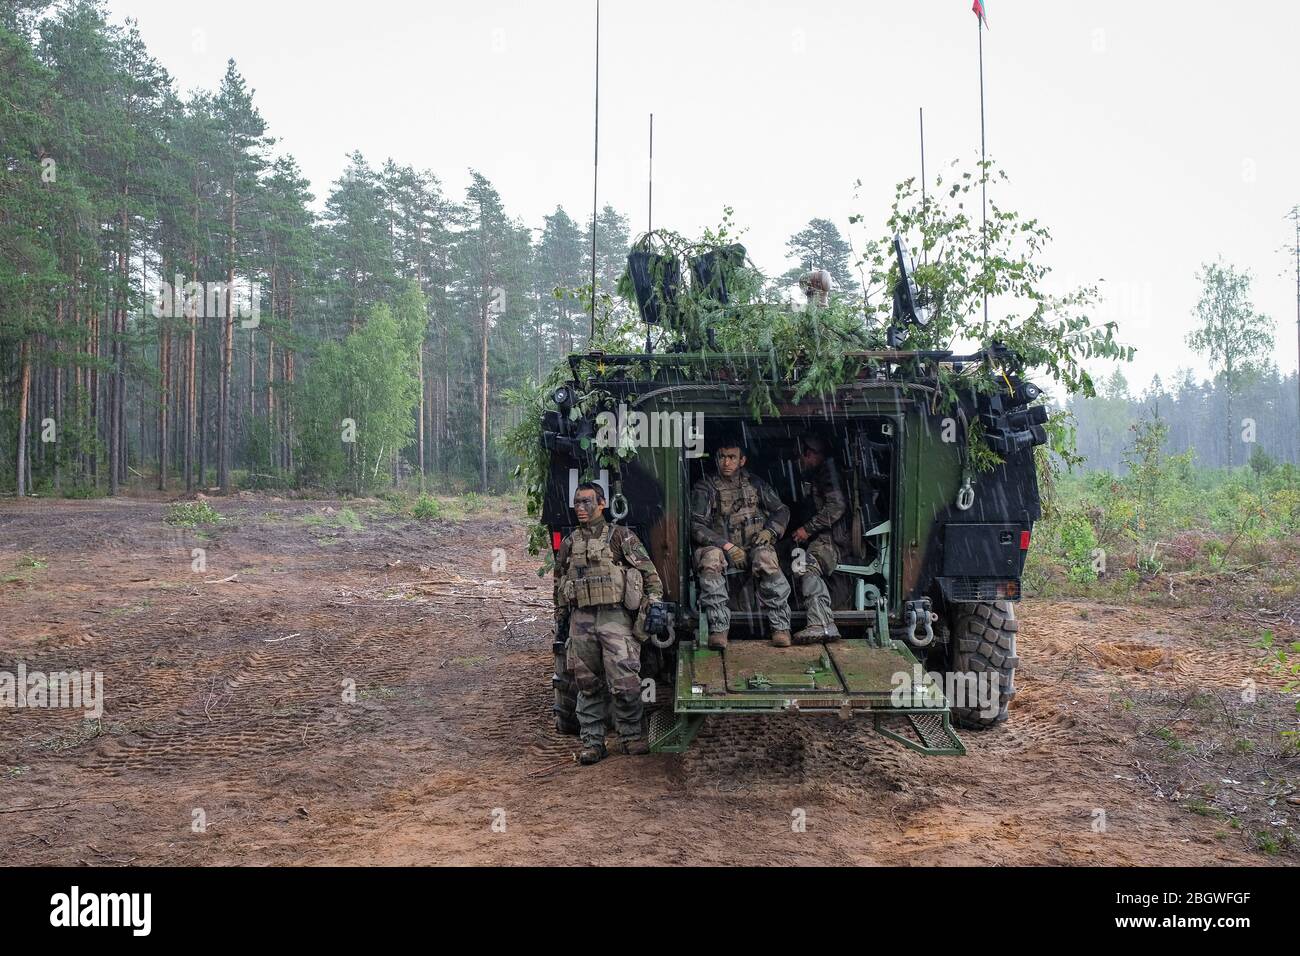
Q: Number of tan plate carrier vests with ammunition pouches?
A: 2